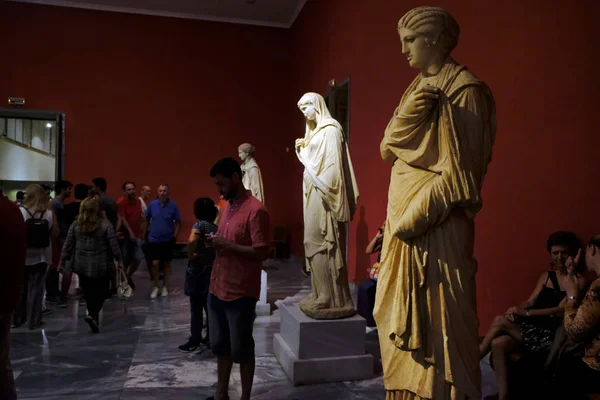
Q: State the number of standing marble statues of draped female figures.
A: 3